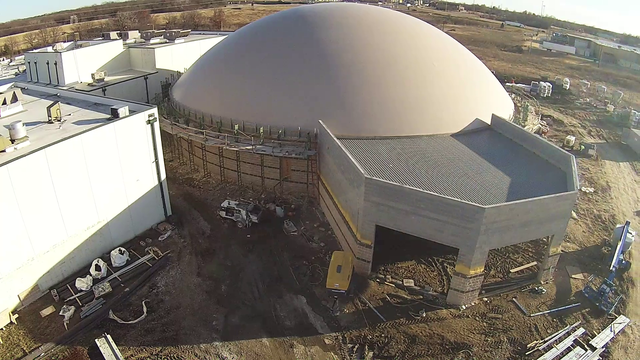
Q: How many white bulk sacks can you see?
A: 3